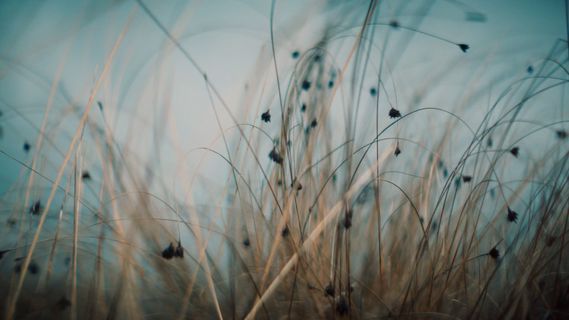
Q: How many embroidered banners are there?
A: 0